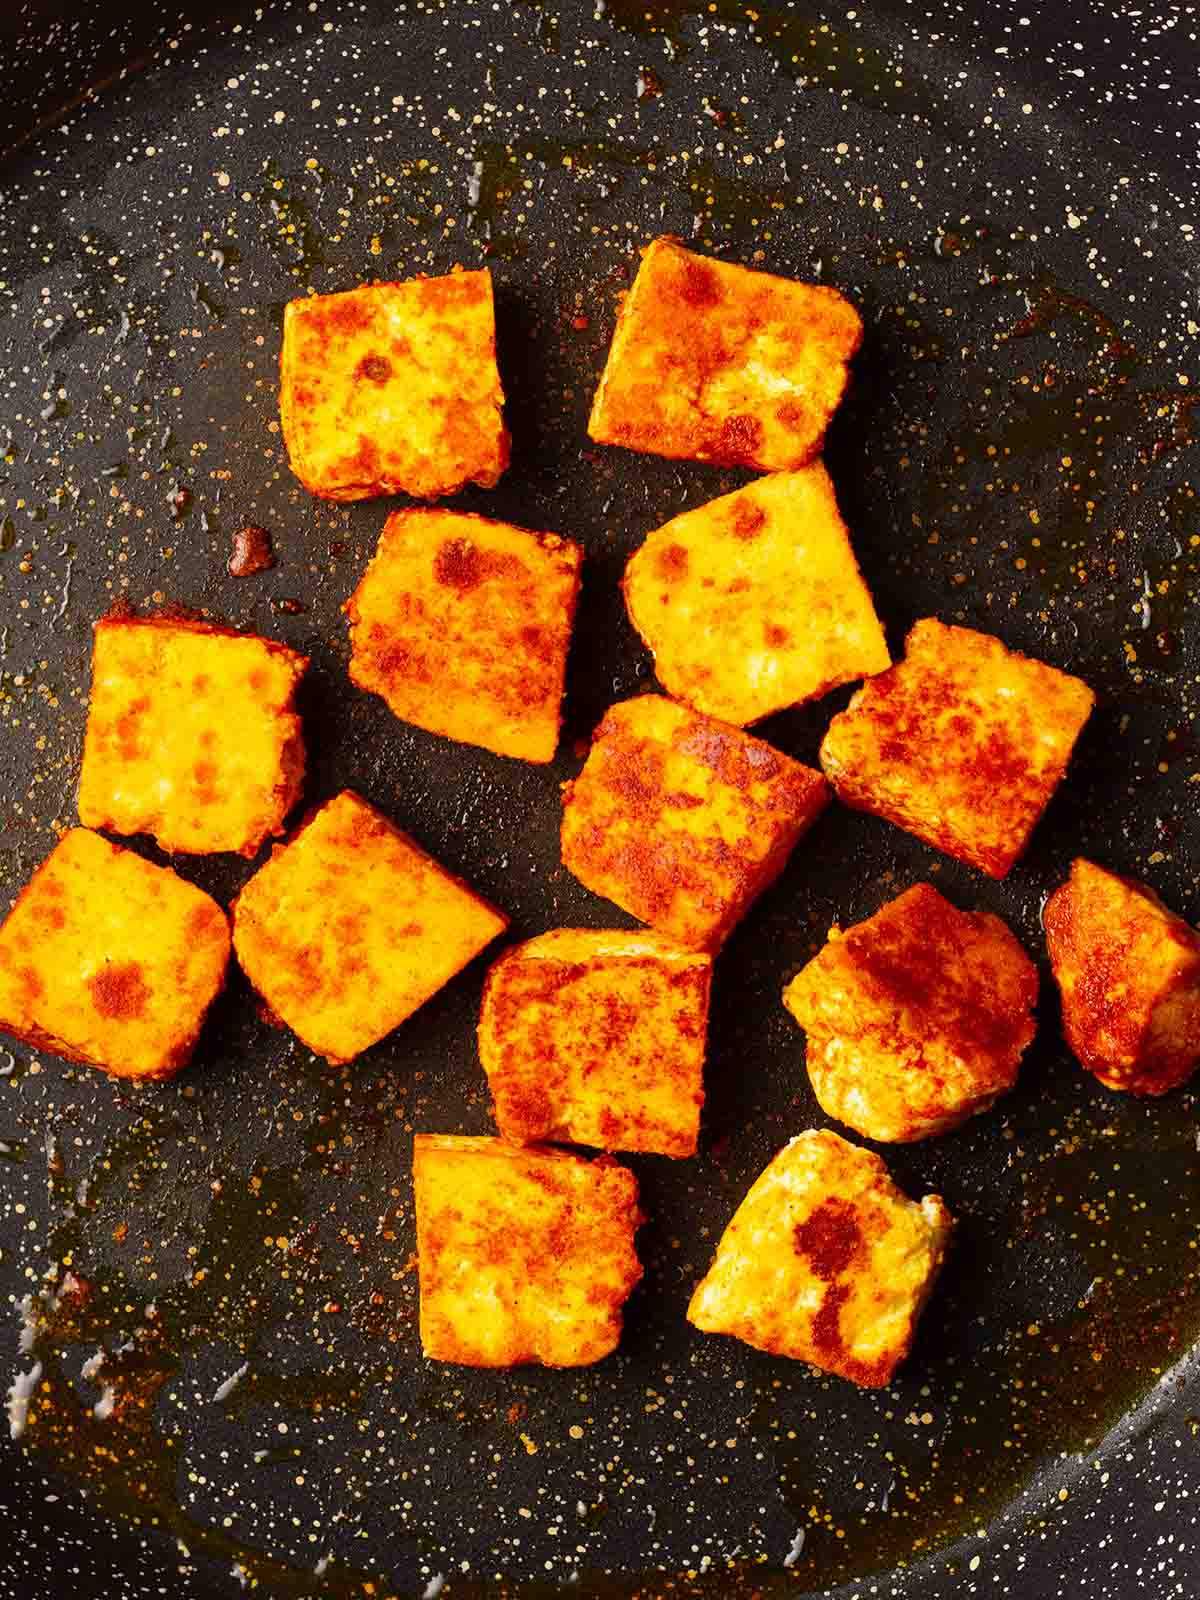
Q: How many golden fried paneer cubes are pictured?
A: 14